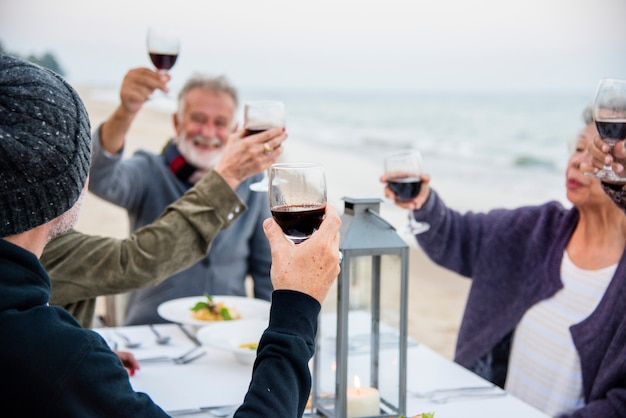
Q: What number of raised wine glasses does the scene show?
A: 5